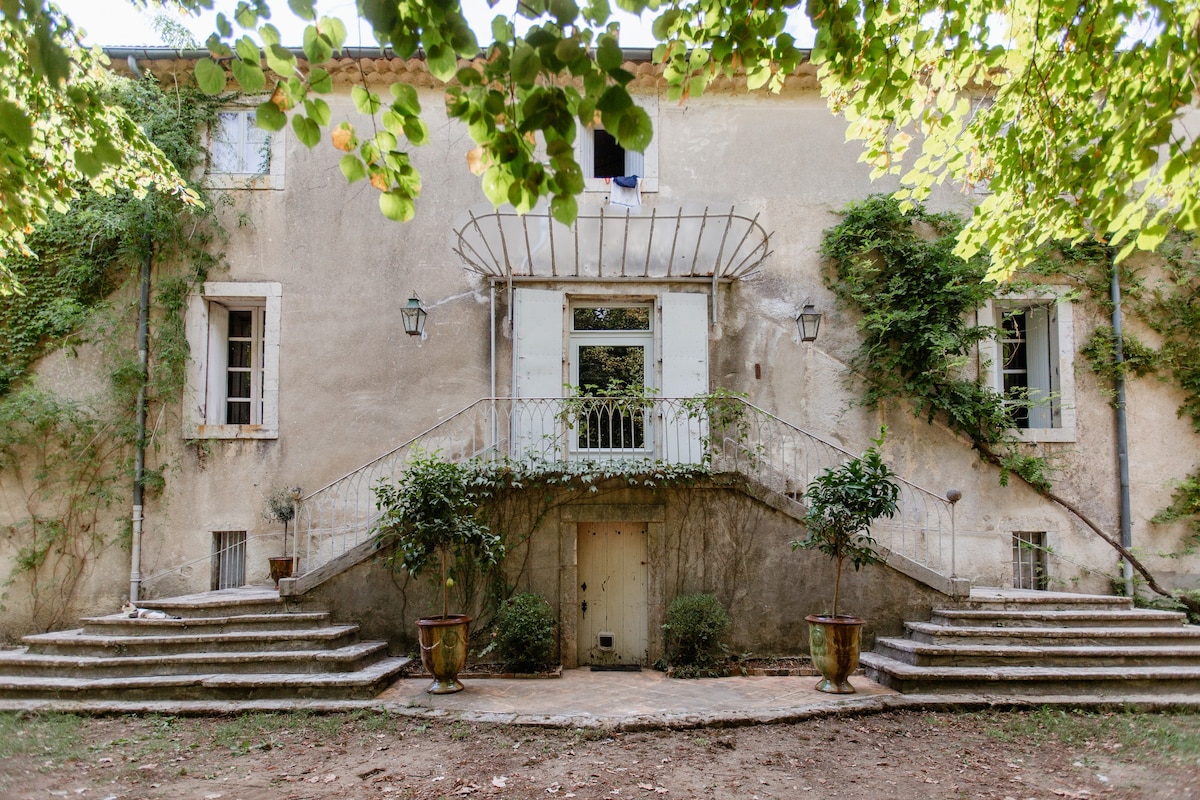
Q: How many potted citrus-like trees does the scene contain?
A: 2